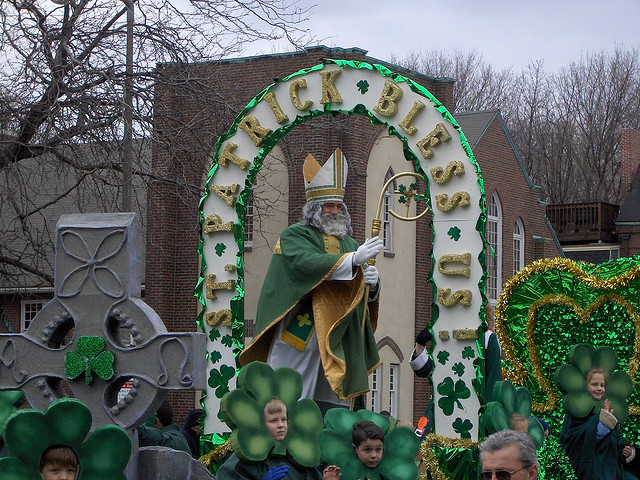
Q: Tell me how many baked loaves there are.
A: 0